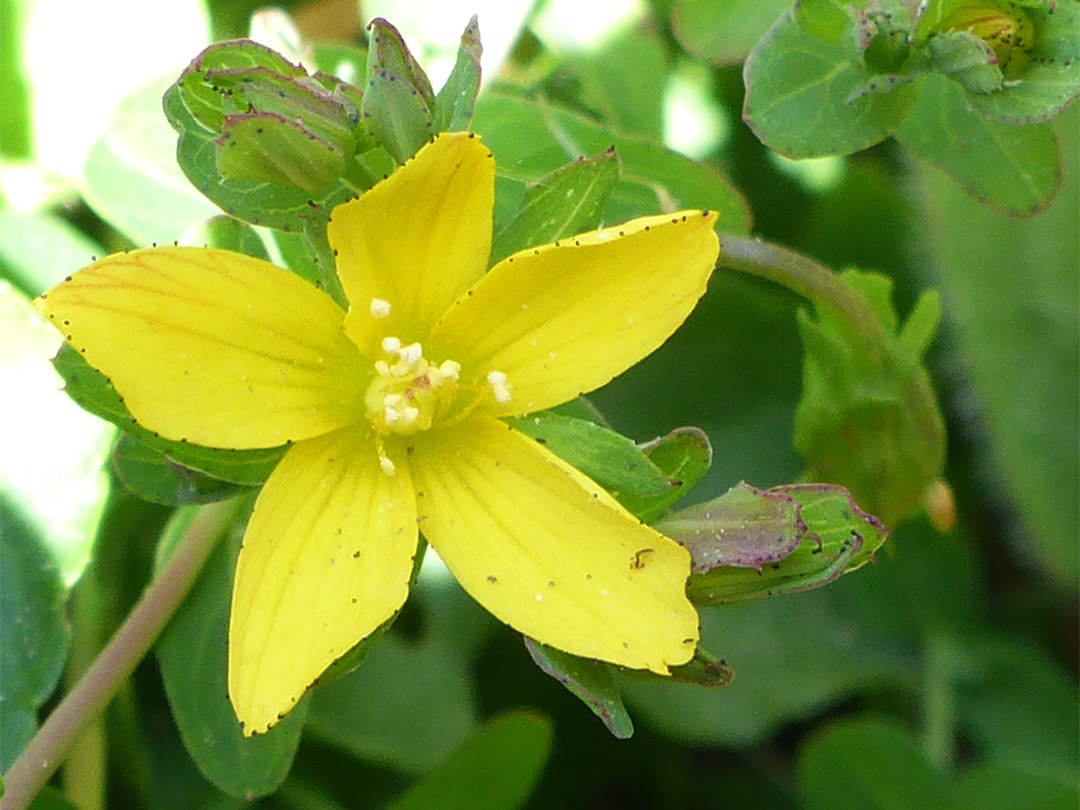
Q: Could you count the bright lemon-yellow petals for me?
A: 5